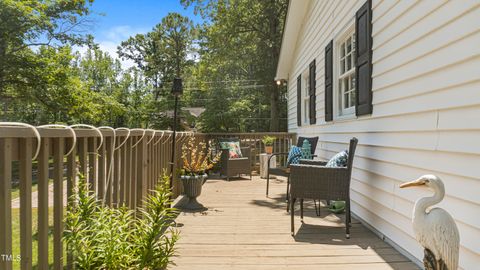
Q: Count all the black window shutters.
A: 4